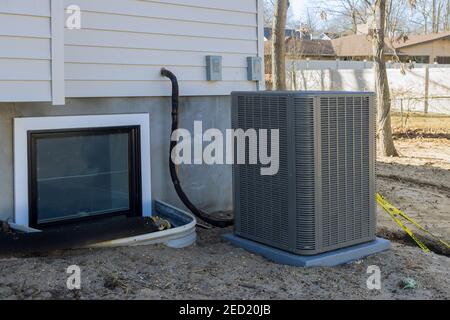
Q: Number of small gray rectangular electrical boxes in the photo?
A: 2